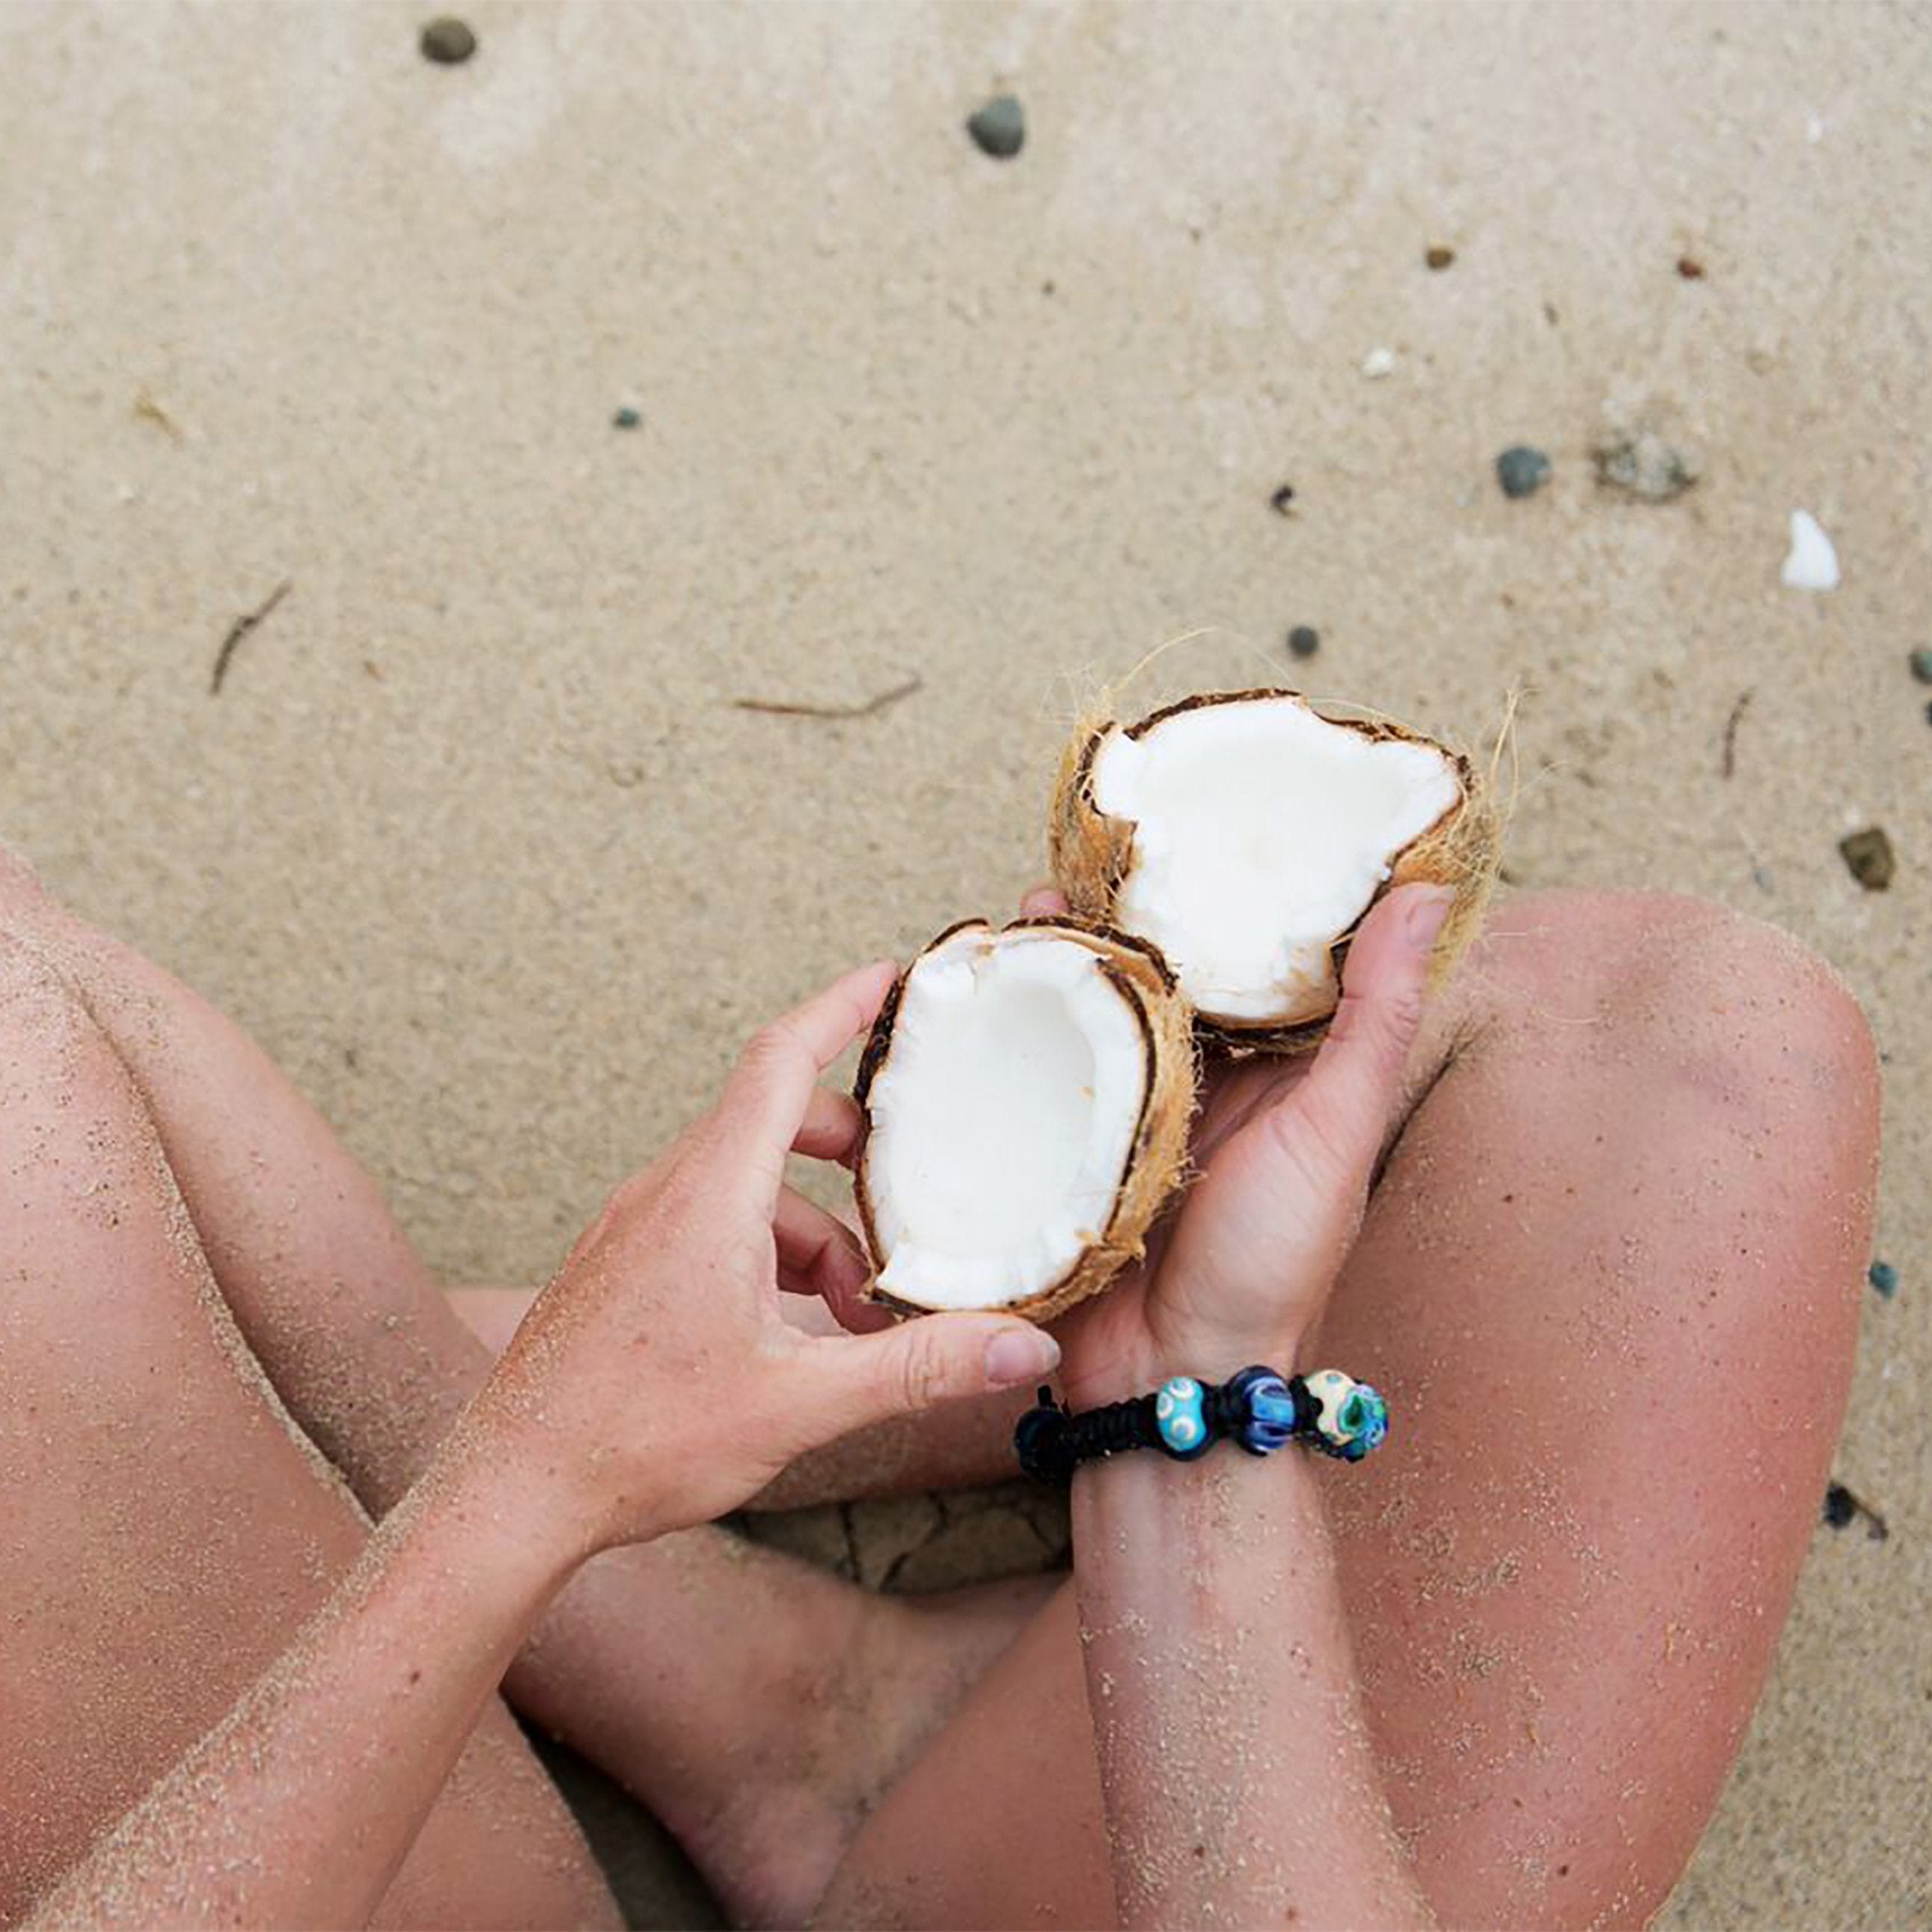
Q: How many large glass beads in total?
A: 3